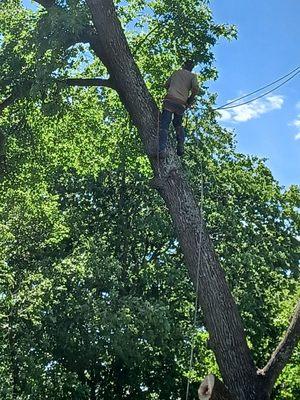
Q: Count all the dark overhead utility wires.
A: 2